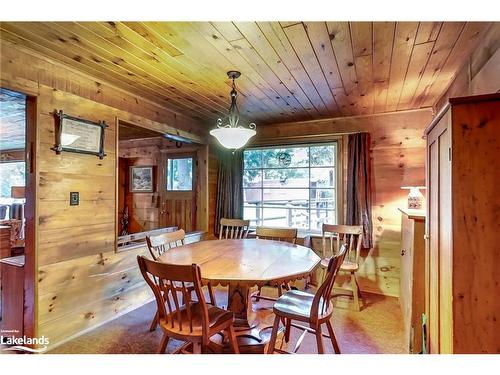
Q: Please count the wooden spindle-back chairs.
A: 6